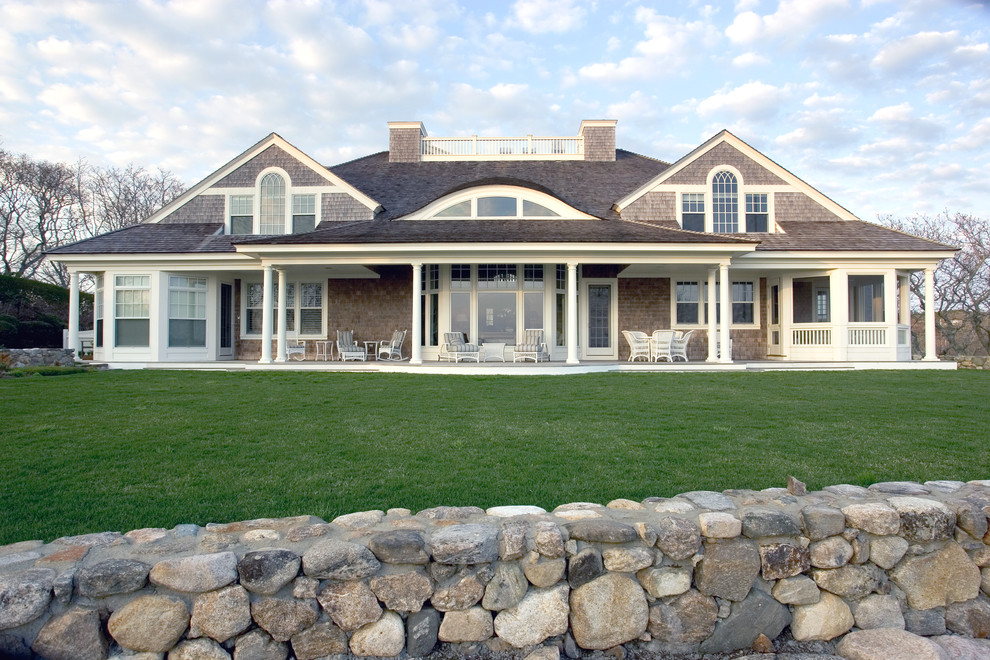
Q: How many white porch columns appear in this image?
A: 8